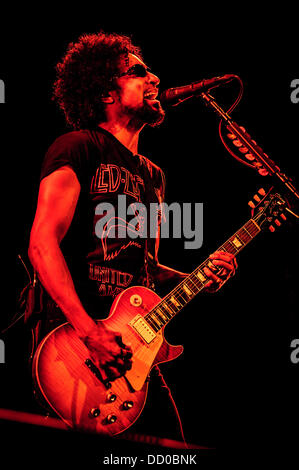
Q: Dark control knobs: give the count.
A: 4